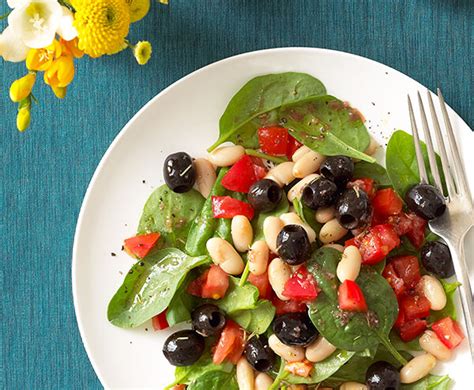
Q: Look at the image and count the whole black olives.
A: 13